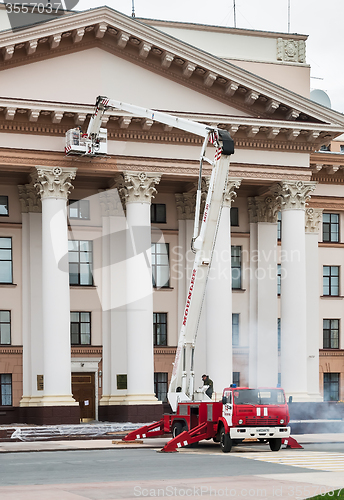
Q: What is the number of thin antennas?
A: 3